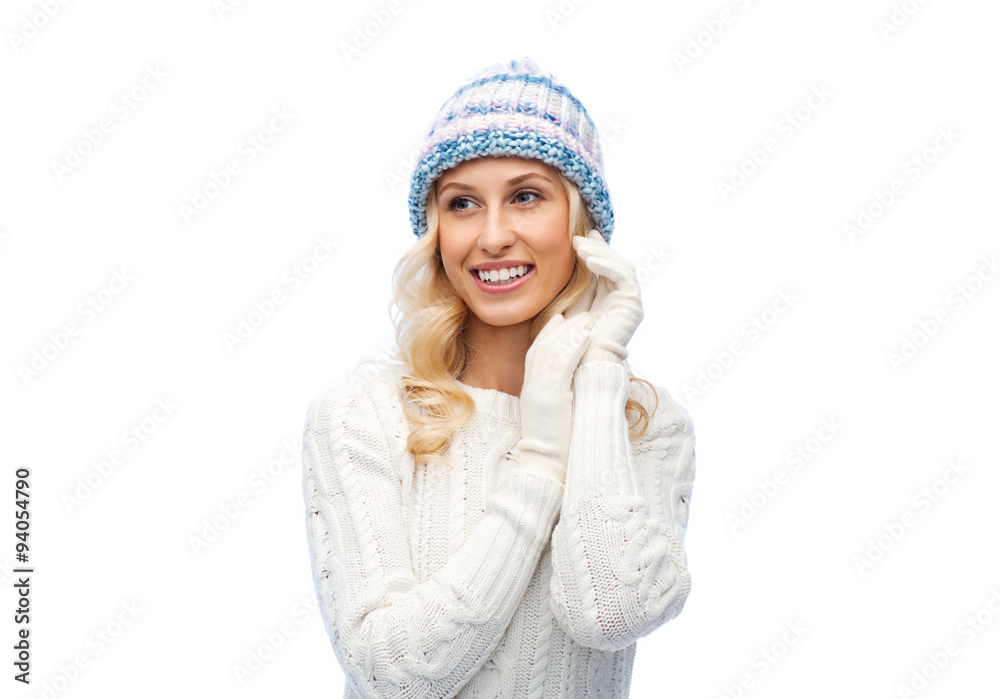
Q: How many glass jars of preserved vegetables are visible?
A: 0